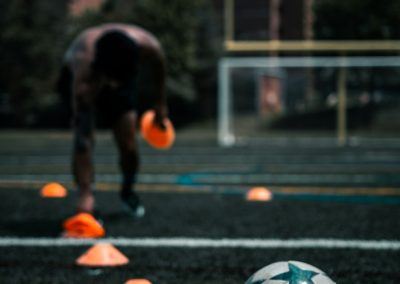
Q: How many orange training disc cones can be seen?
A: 6